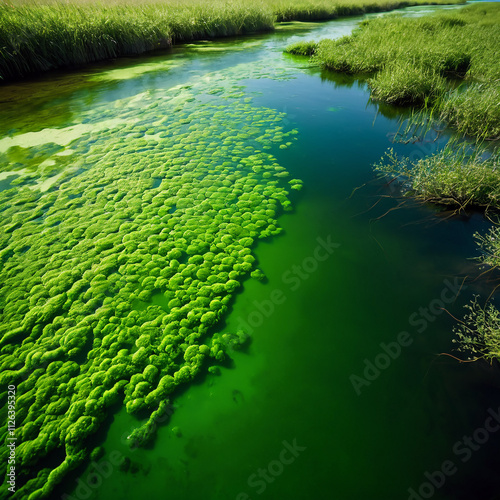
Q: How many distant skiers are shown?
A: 0